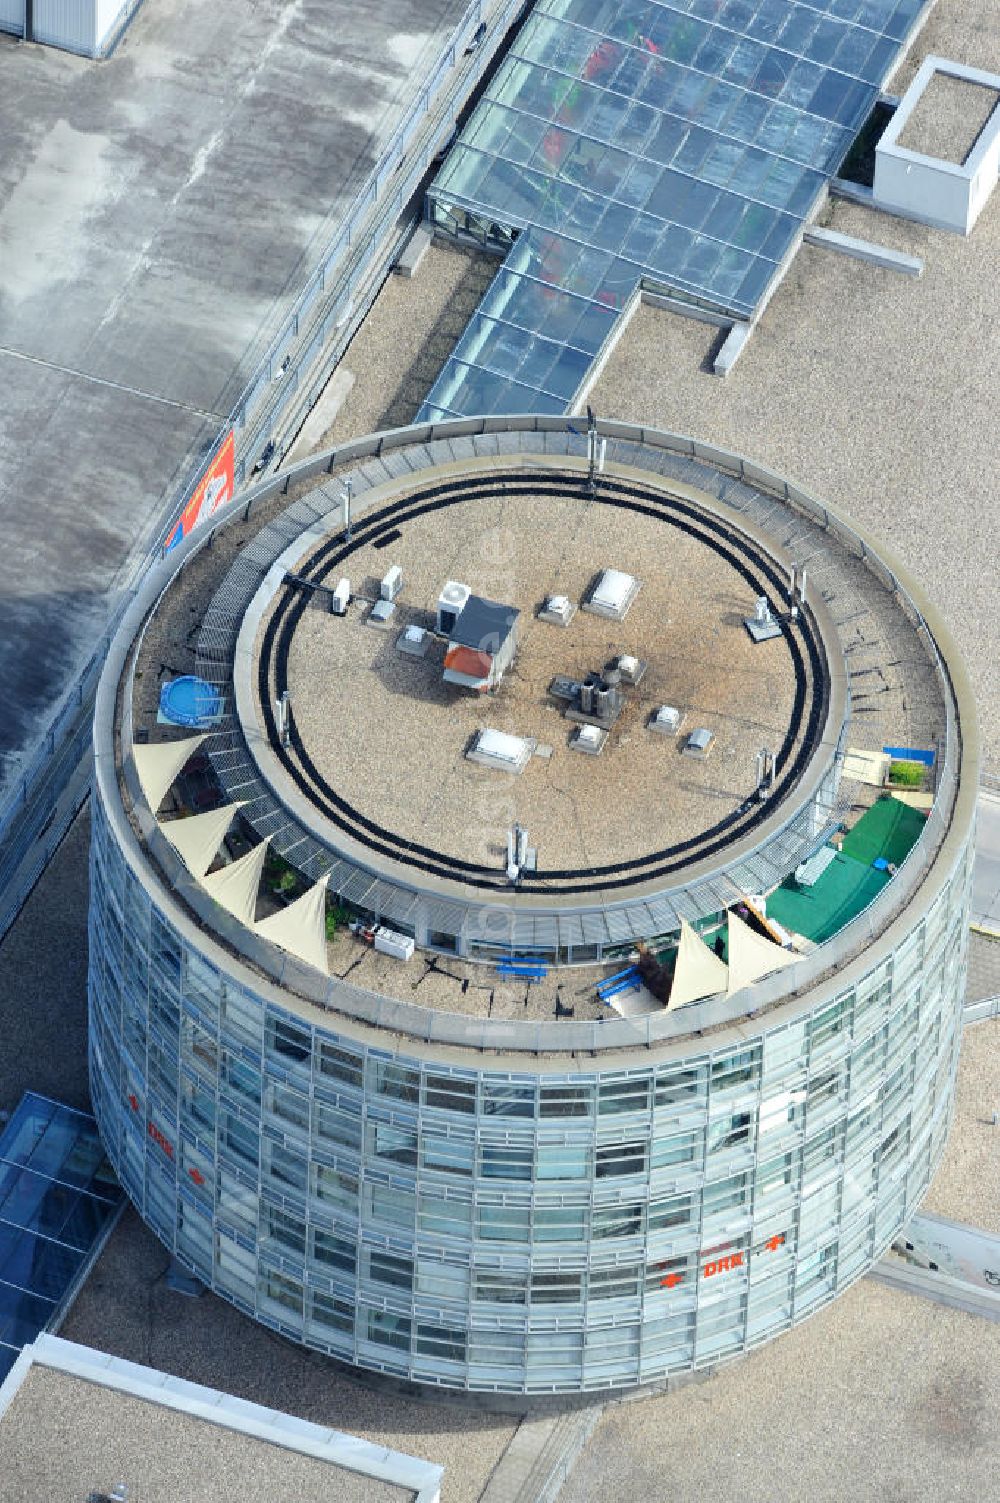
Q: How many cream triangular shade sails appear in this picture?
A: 6